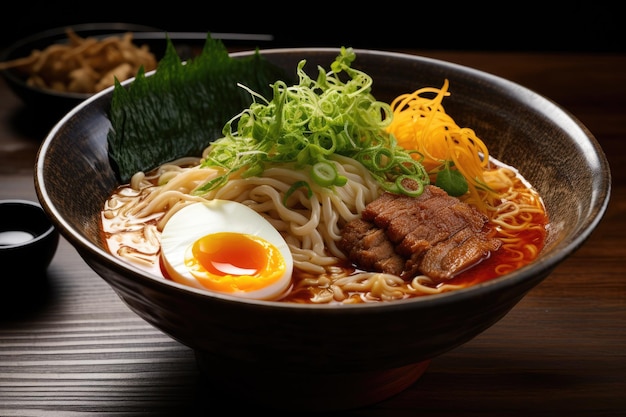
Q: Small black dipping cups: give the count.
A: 1